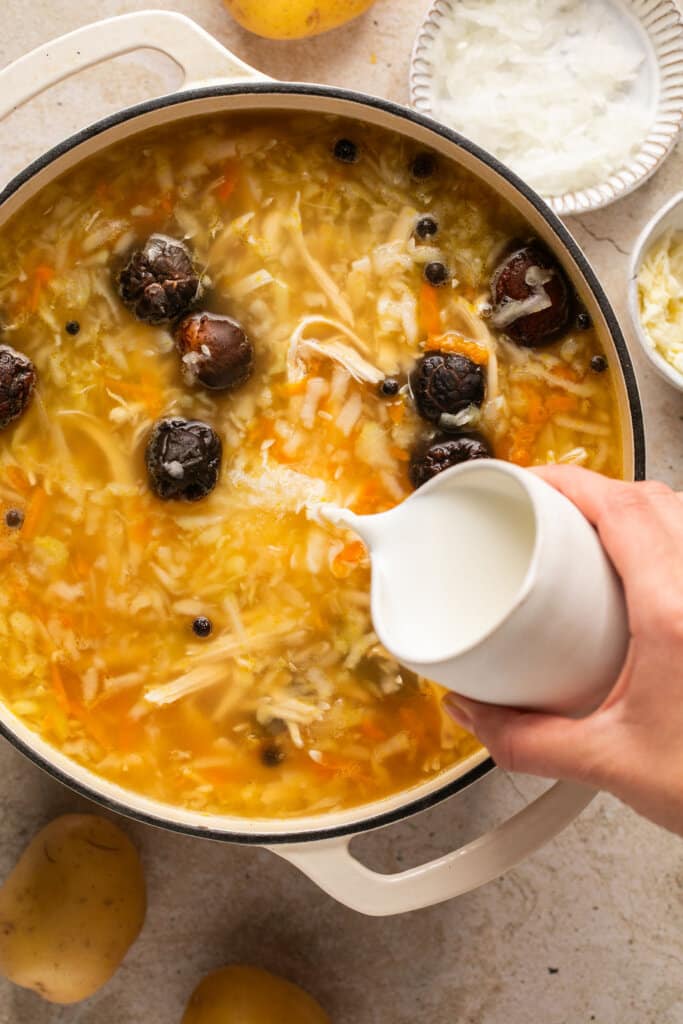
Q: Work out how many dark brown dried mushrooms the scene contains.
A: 7